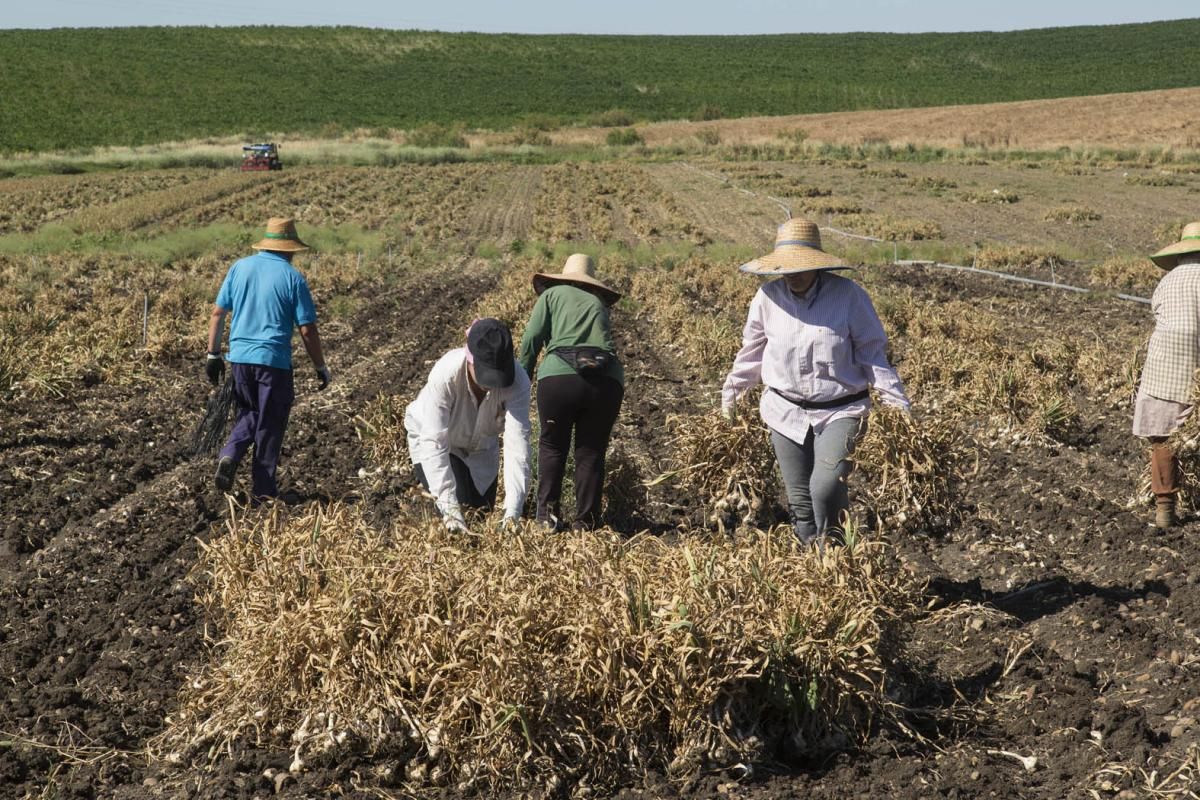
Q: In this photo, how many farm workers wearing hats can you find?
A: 5